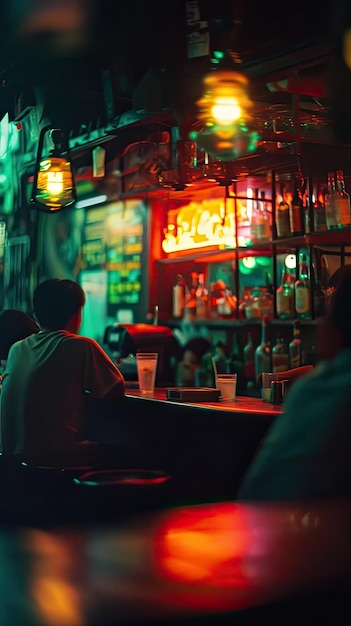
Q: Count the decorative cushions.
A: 0